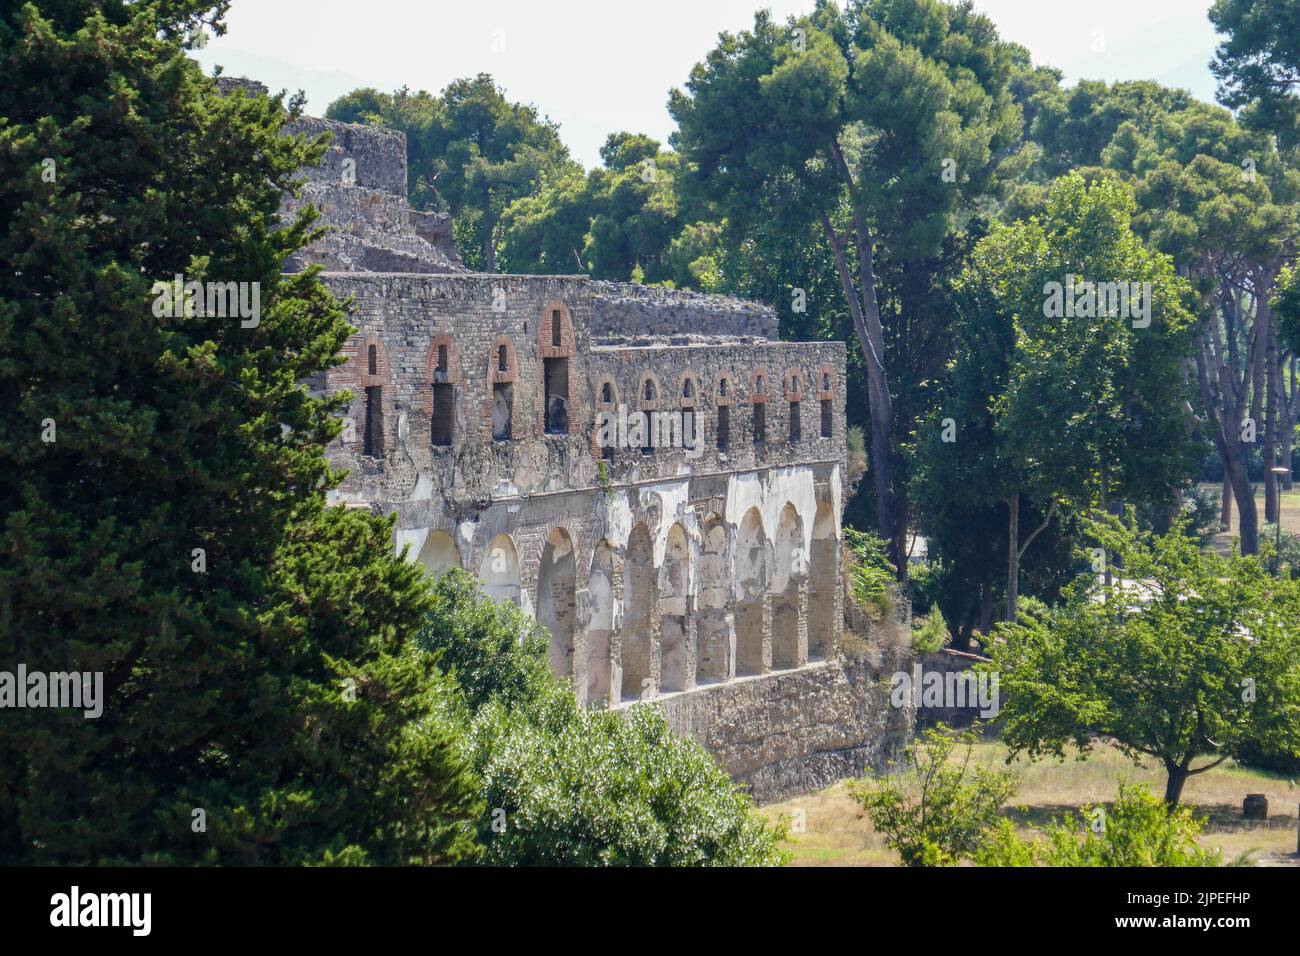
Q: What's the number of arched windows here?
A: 11